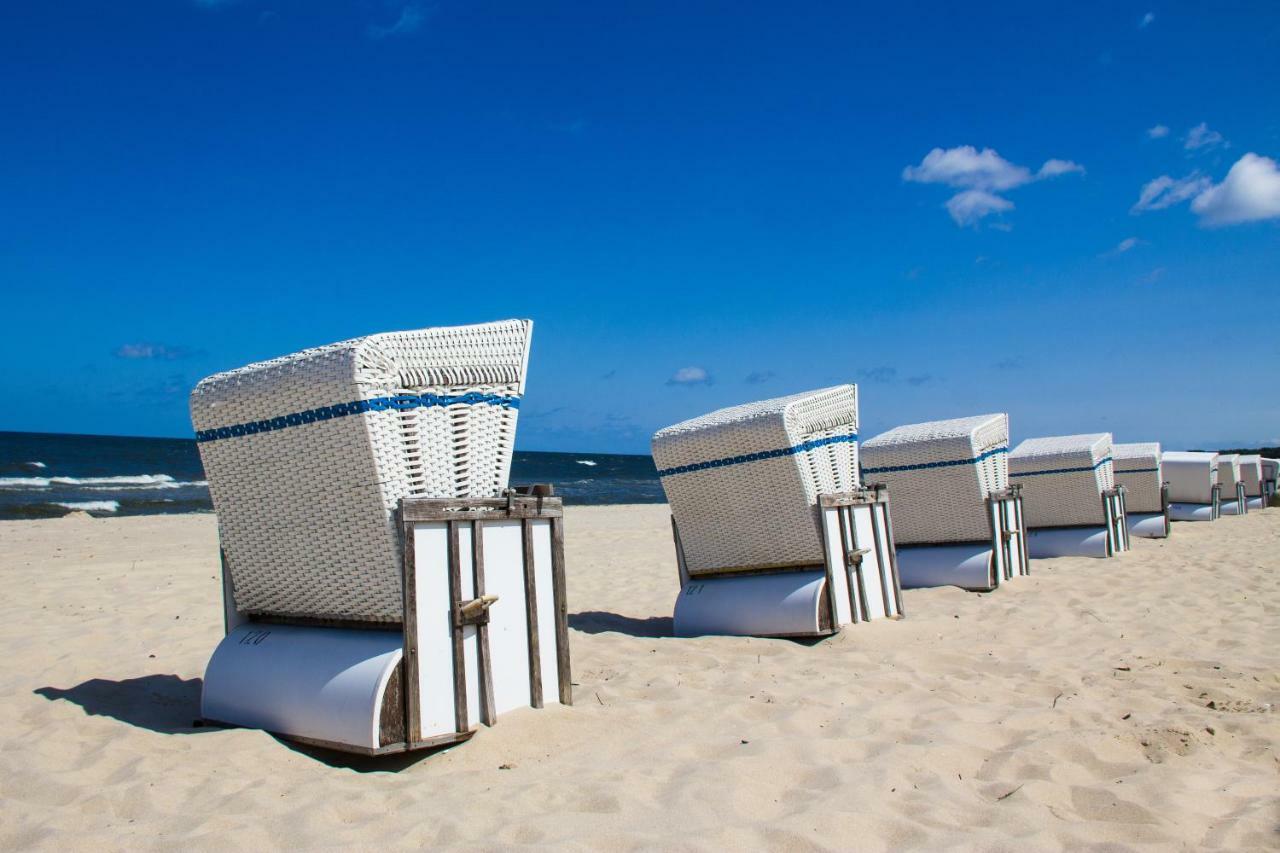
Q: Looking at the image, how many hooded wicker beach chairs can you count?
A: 9